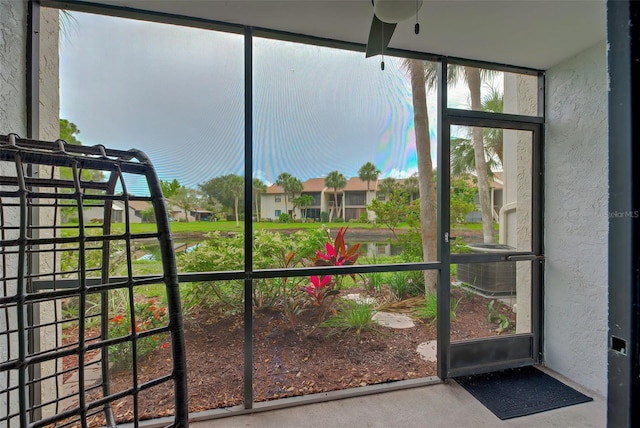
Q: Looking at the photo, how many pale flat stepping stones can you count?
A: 3